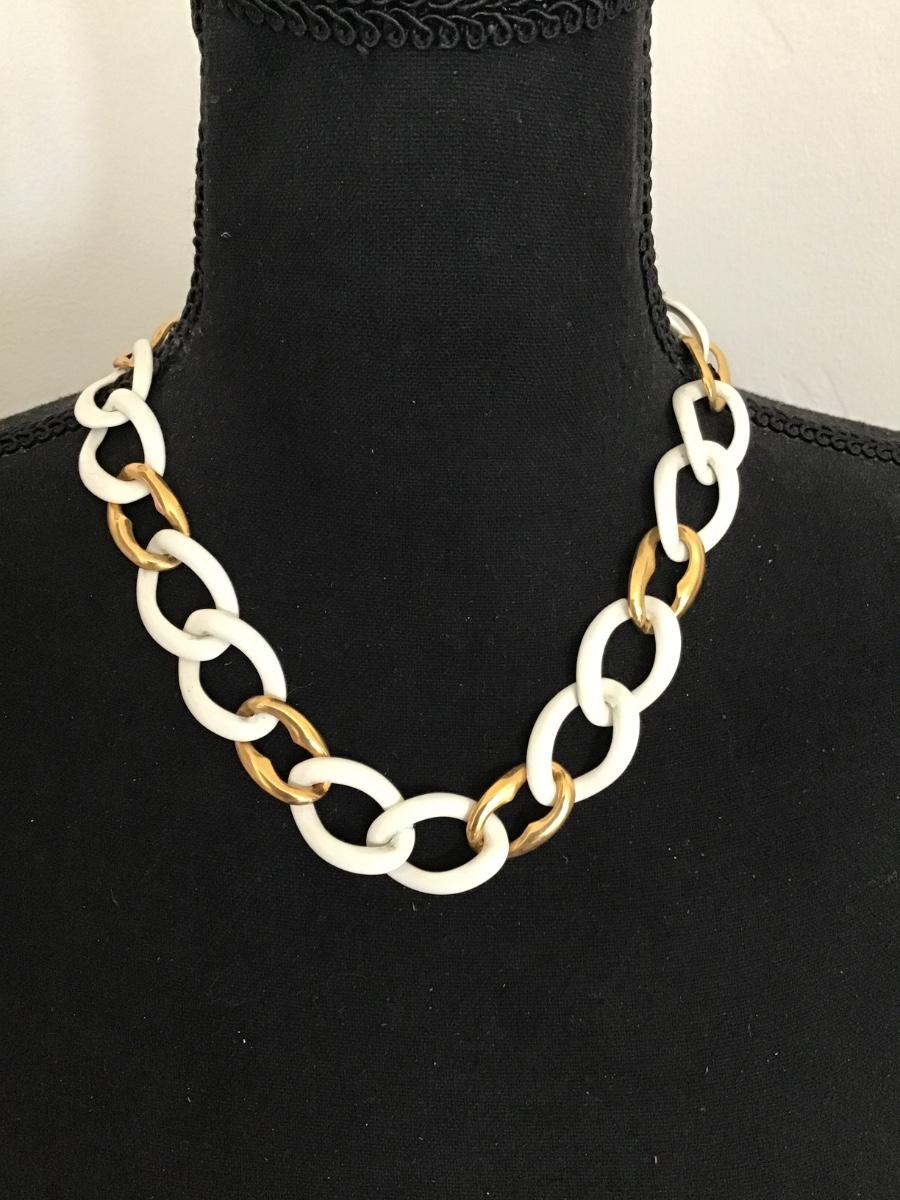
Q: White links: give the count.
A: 11